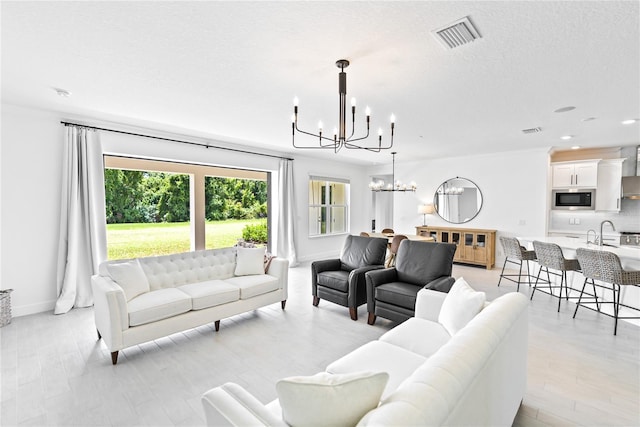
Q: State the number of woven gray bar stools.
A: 3